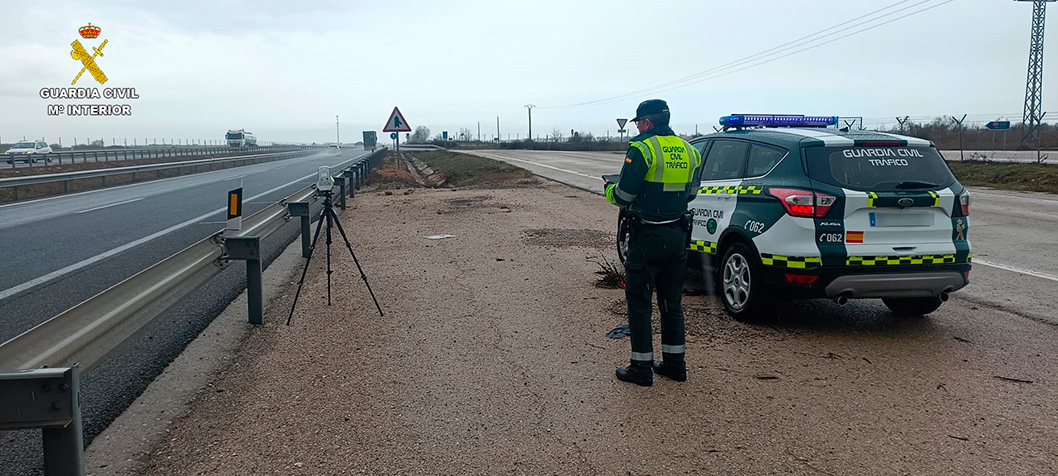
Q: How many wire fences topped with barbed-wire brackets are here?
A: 1